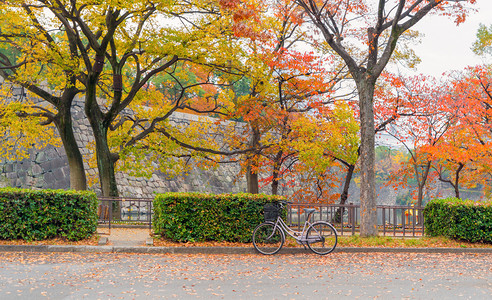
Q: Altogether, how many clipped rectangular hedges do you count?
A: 3